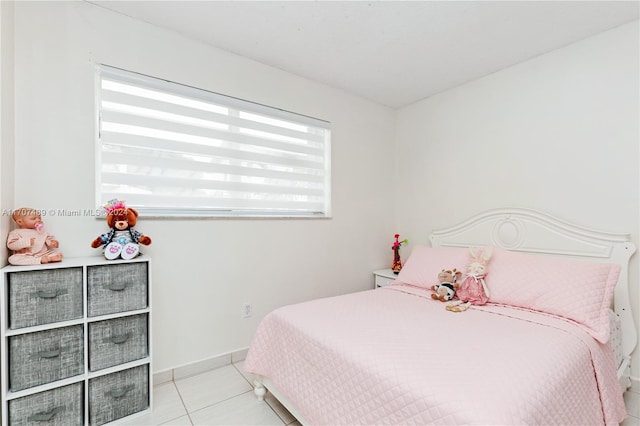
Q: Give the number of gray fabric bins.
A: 6